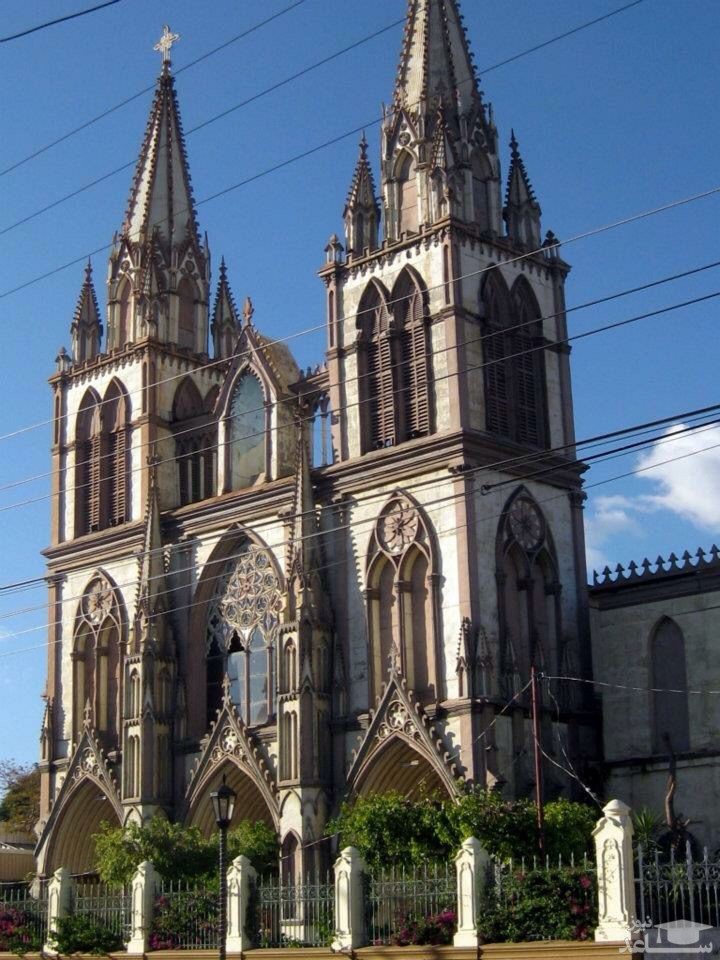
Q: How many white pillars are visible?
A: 6